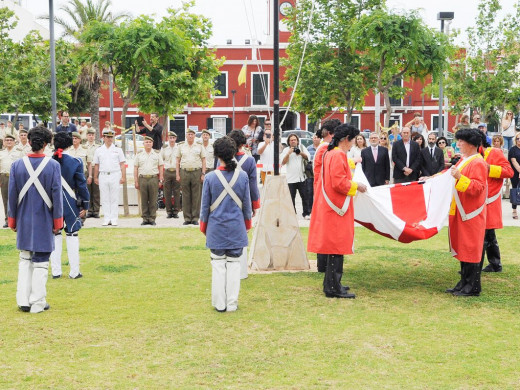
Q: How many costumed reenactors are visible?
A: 8